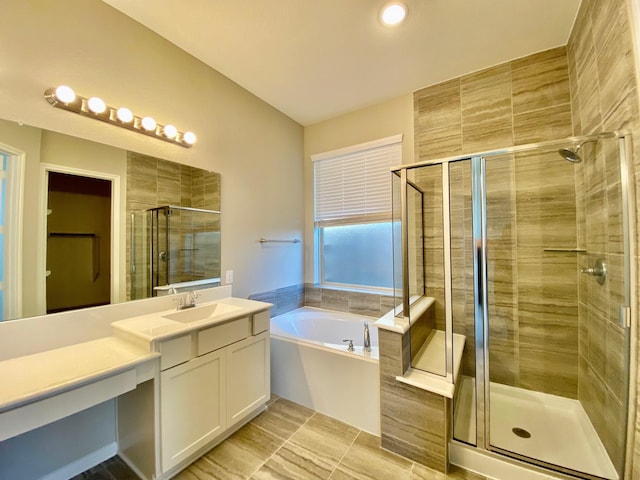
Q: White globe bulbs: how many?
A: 6